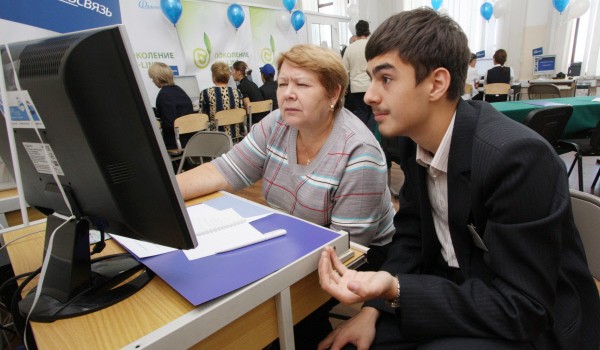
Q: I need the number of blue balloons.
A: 7